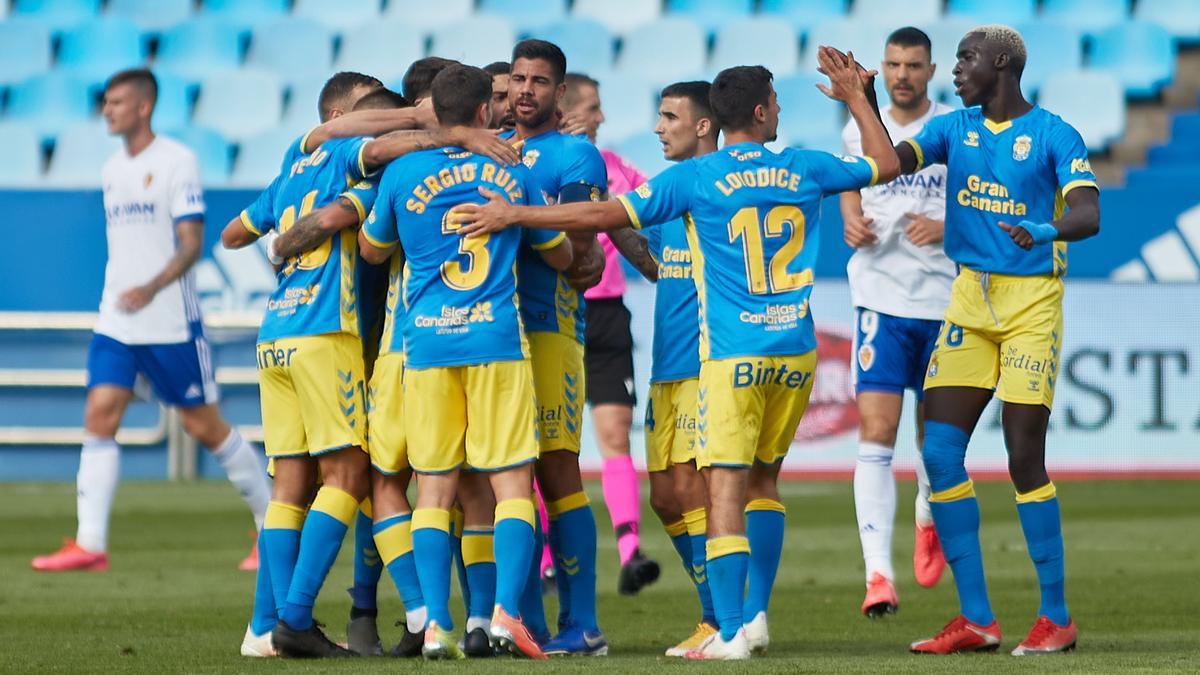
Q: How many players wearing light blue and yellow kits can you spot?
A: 9